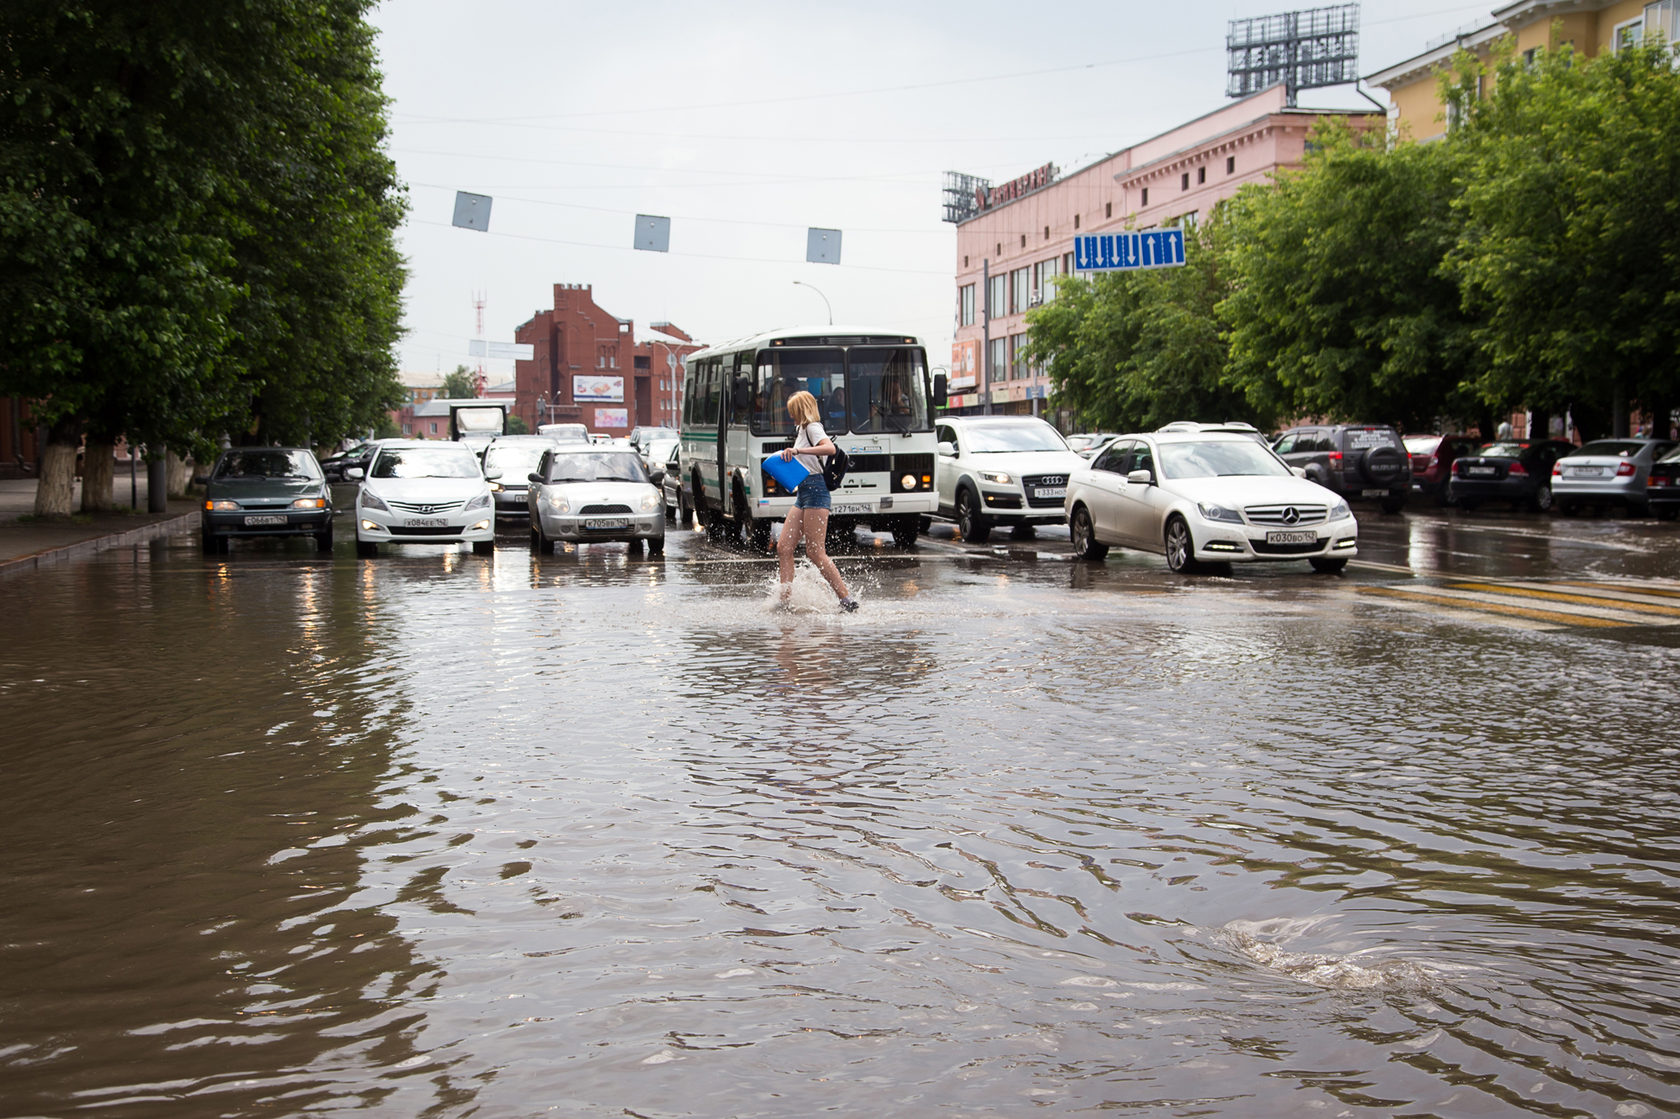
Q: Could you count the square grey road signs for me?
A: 3